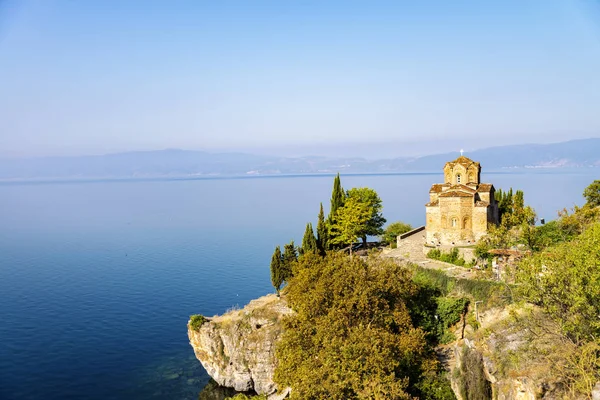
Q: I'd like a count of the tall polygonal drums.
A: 1